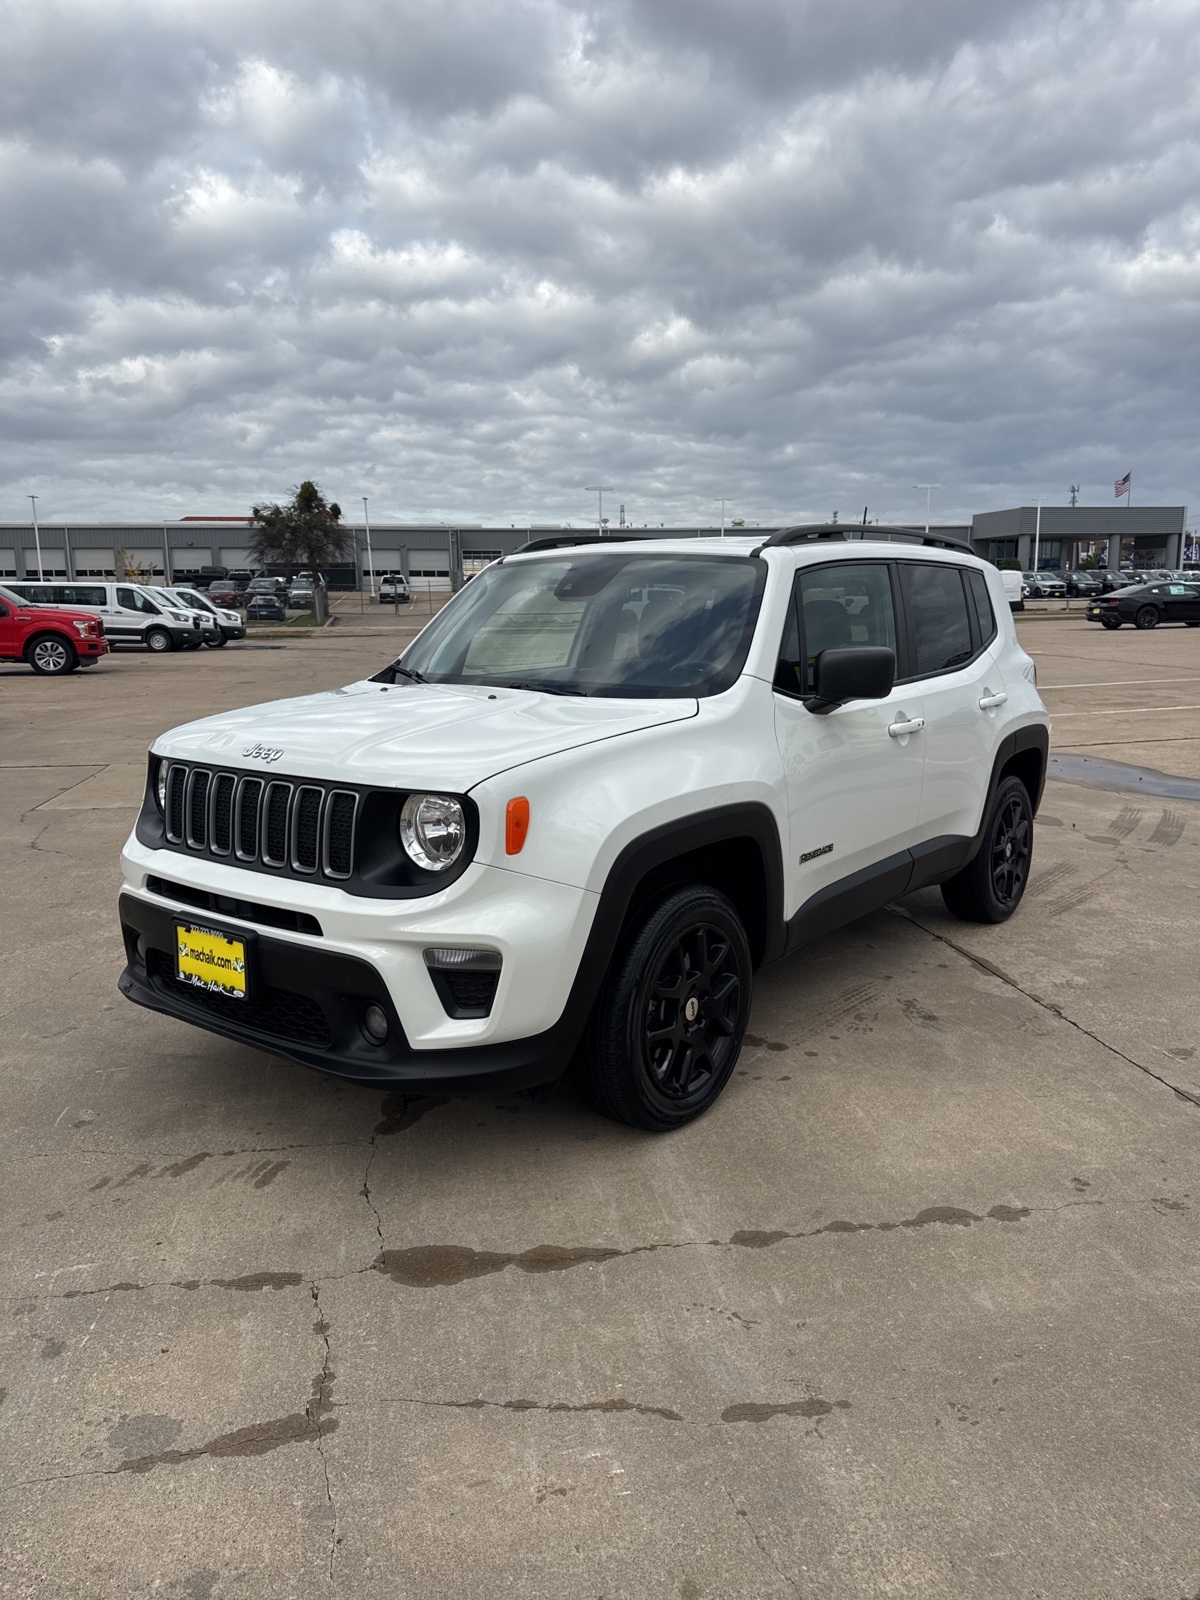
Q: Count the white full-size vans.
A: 3